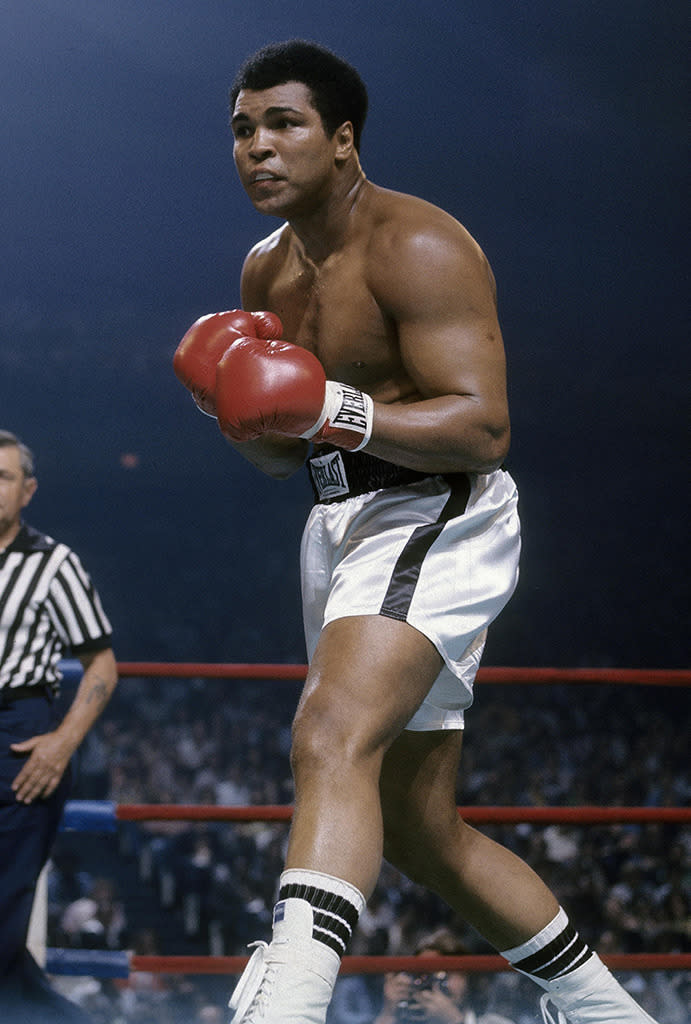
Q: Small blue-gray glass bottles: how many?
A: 0